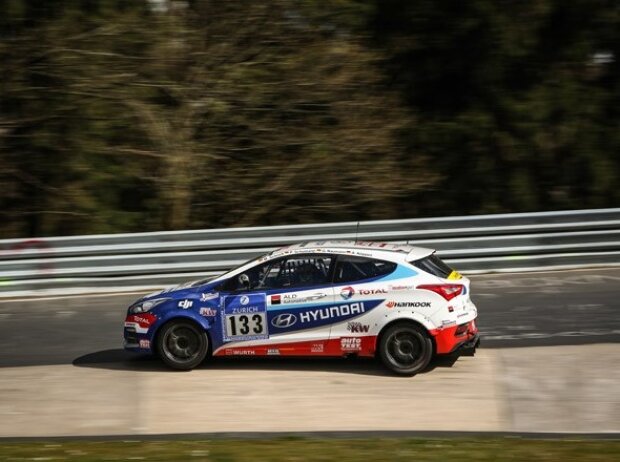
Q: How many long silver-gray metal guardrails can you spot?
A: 3